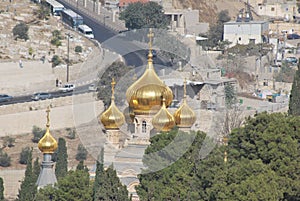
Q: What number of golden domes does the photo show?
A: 5